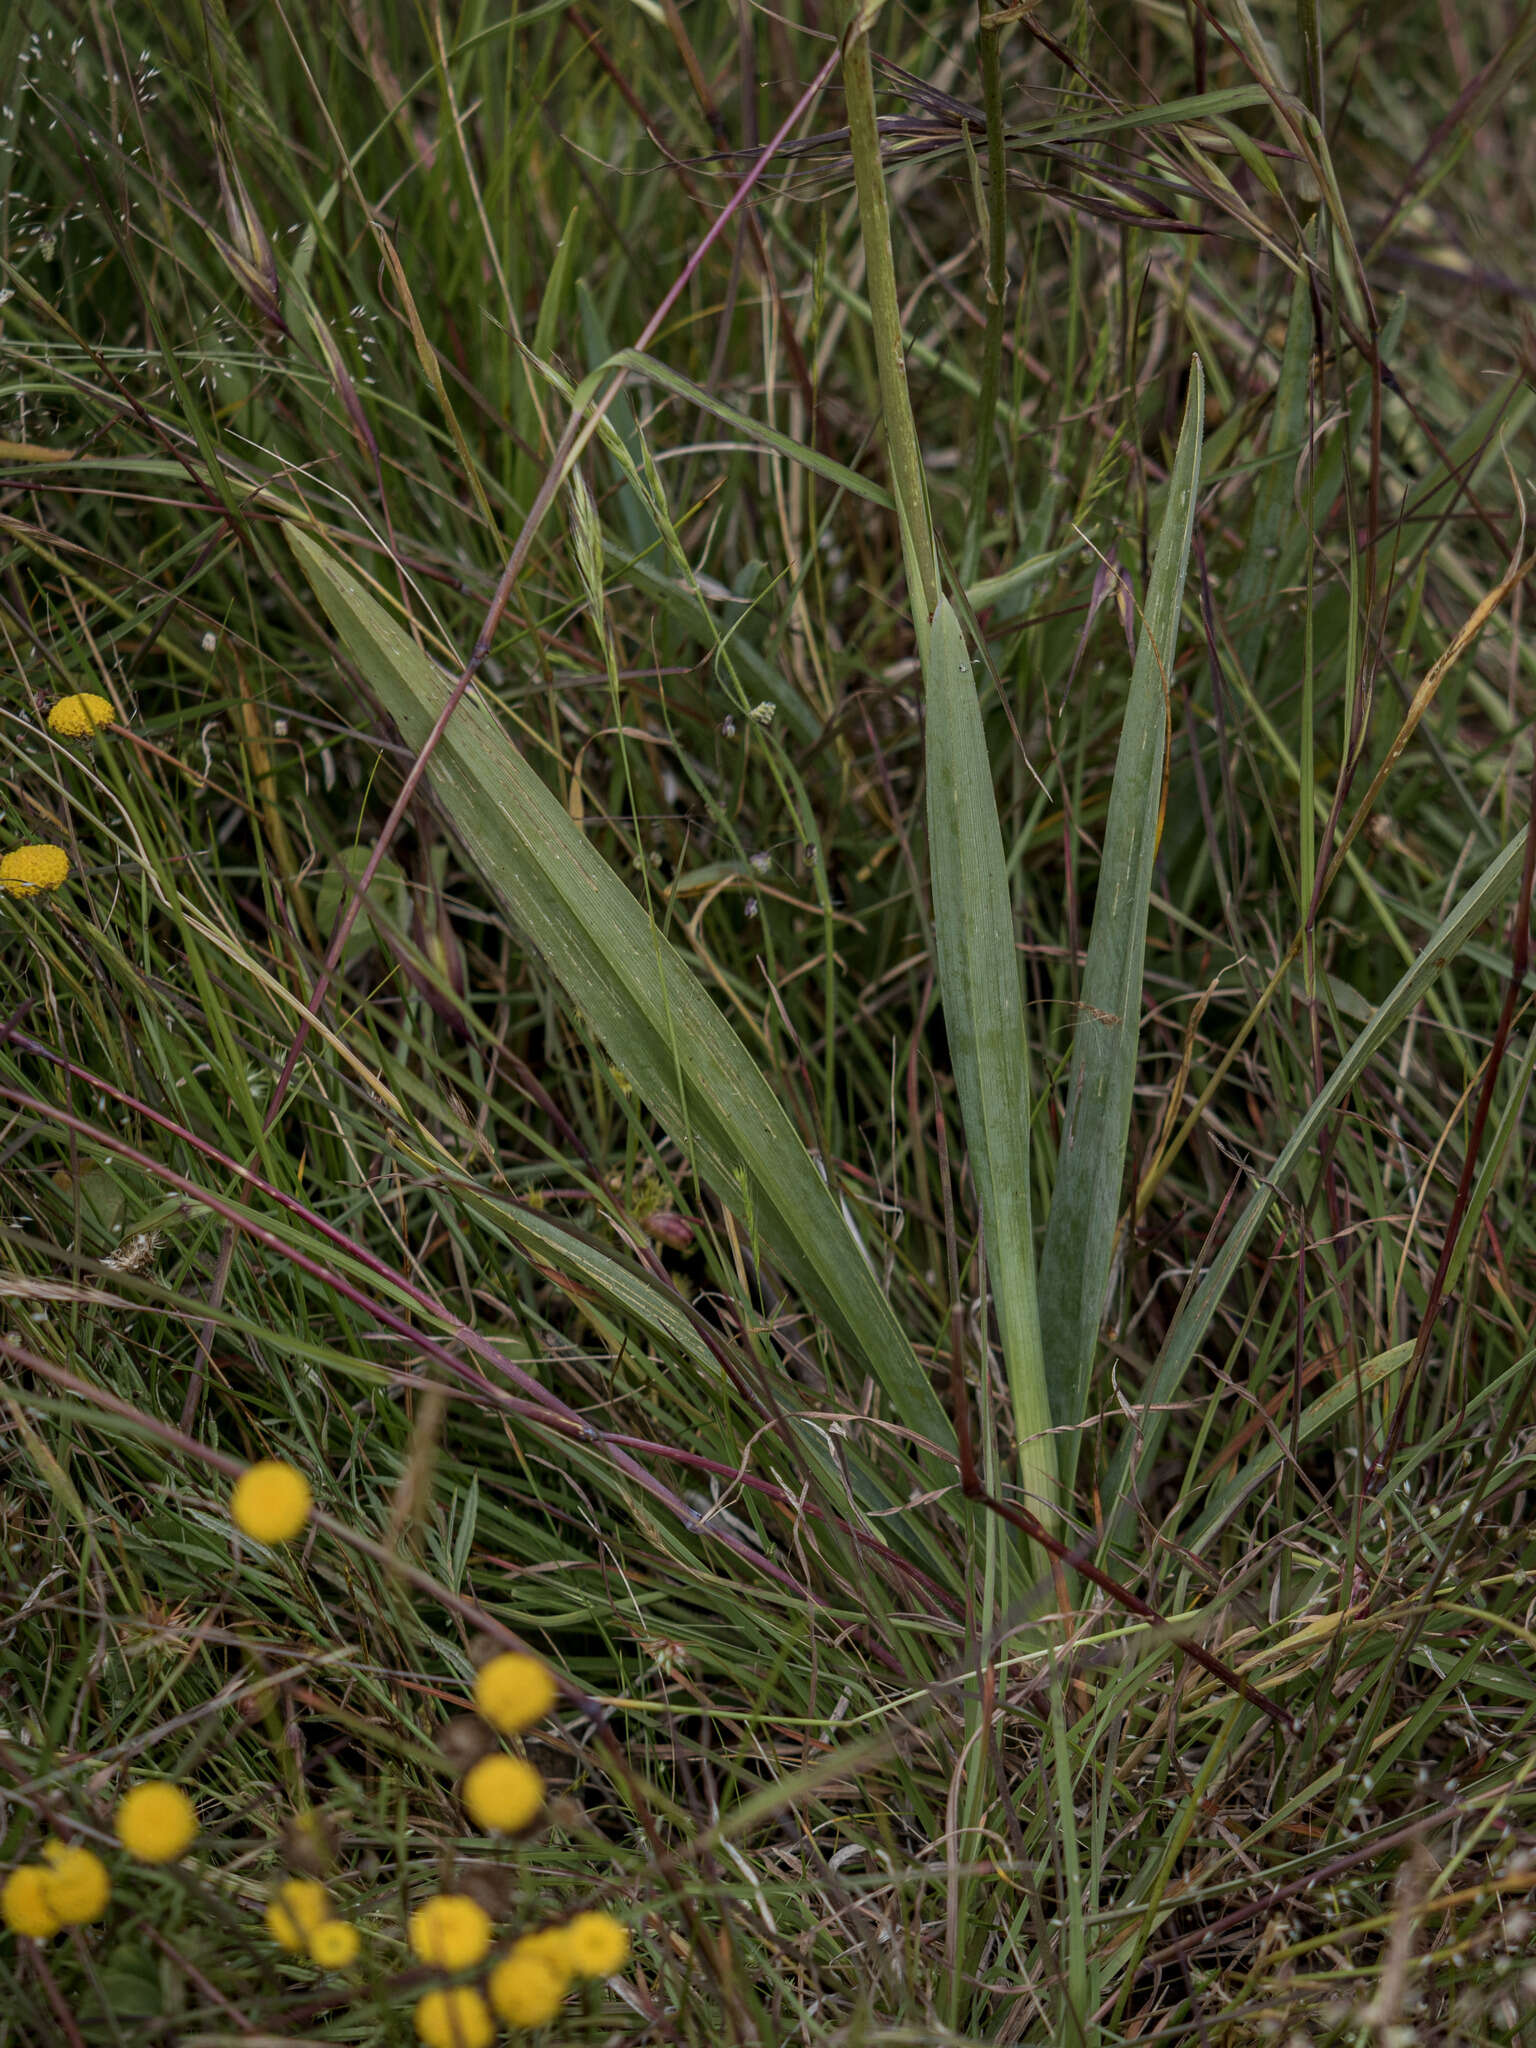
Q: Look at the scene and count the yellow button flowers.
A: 15